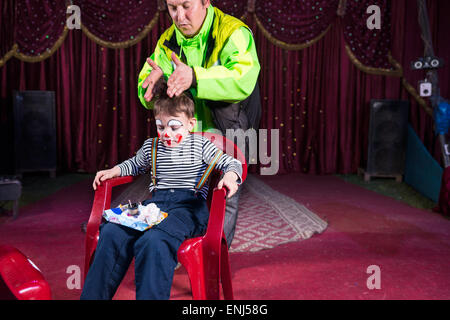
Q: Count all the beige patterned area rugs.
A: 1